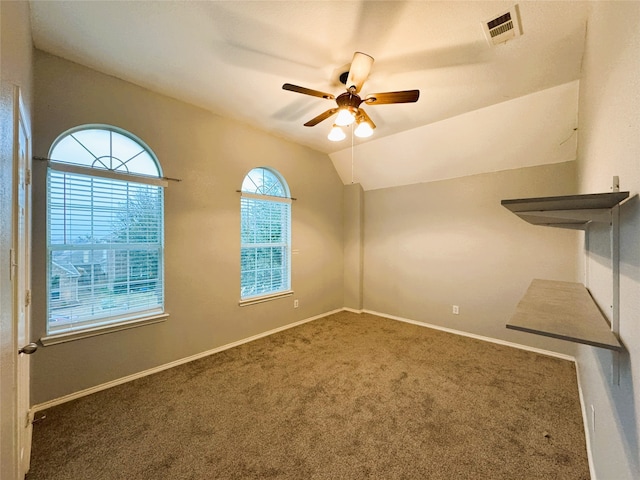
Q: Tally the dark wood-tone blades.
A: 4